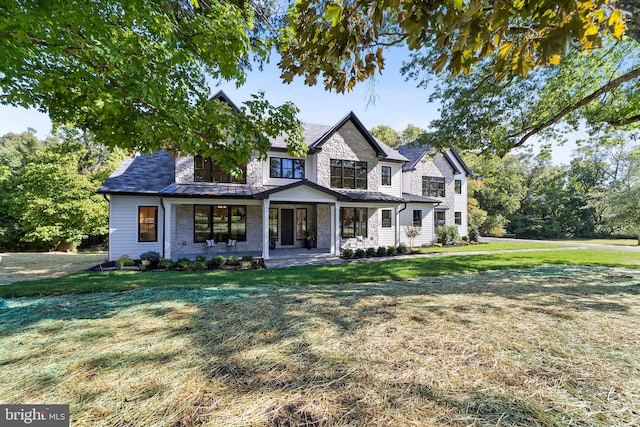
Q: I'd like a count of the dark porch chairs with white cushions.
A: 2